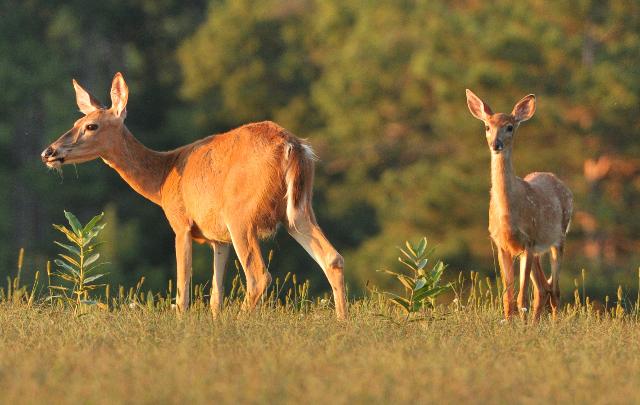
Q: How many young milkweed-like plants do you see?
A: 2